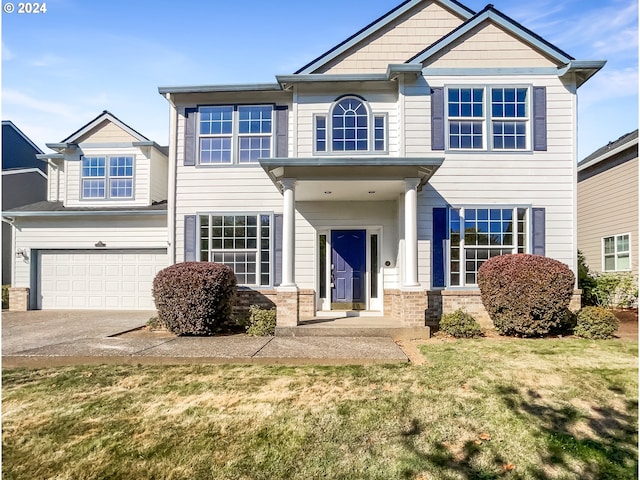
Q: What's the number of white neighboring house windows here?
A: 1